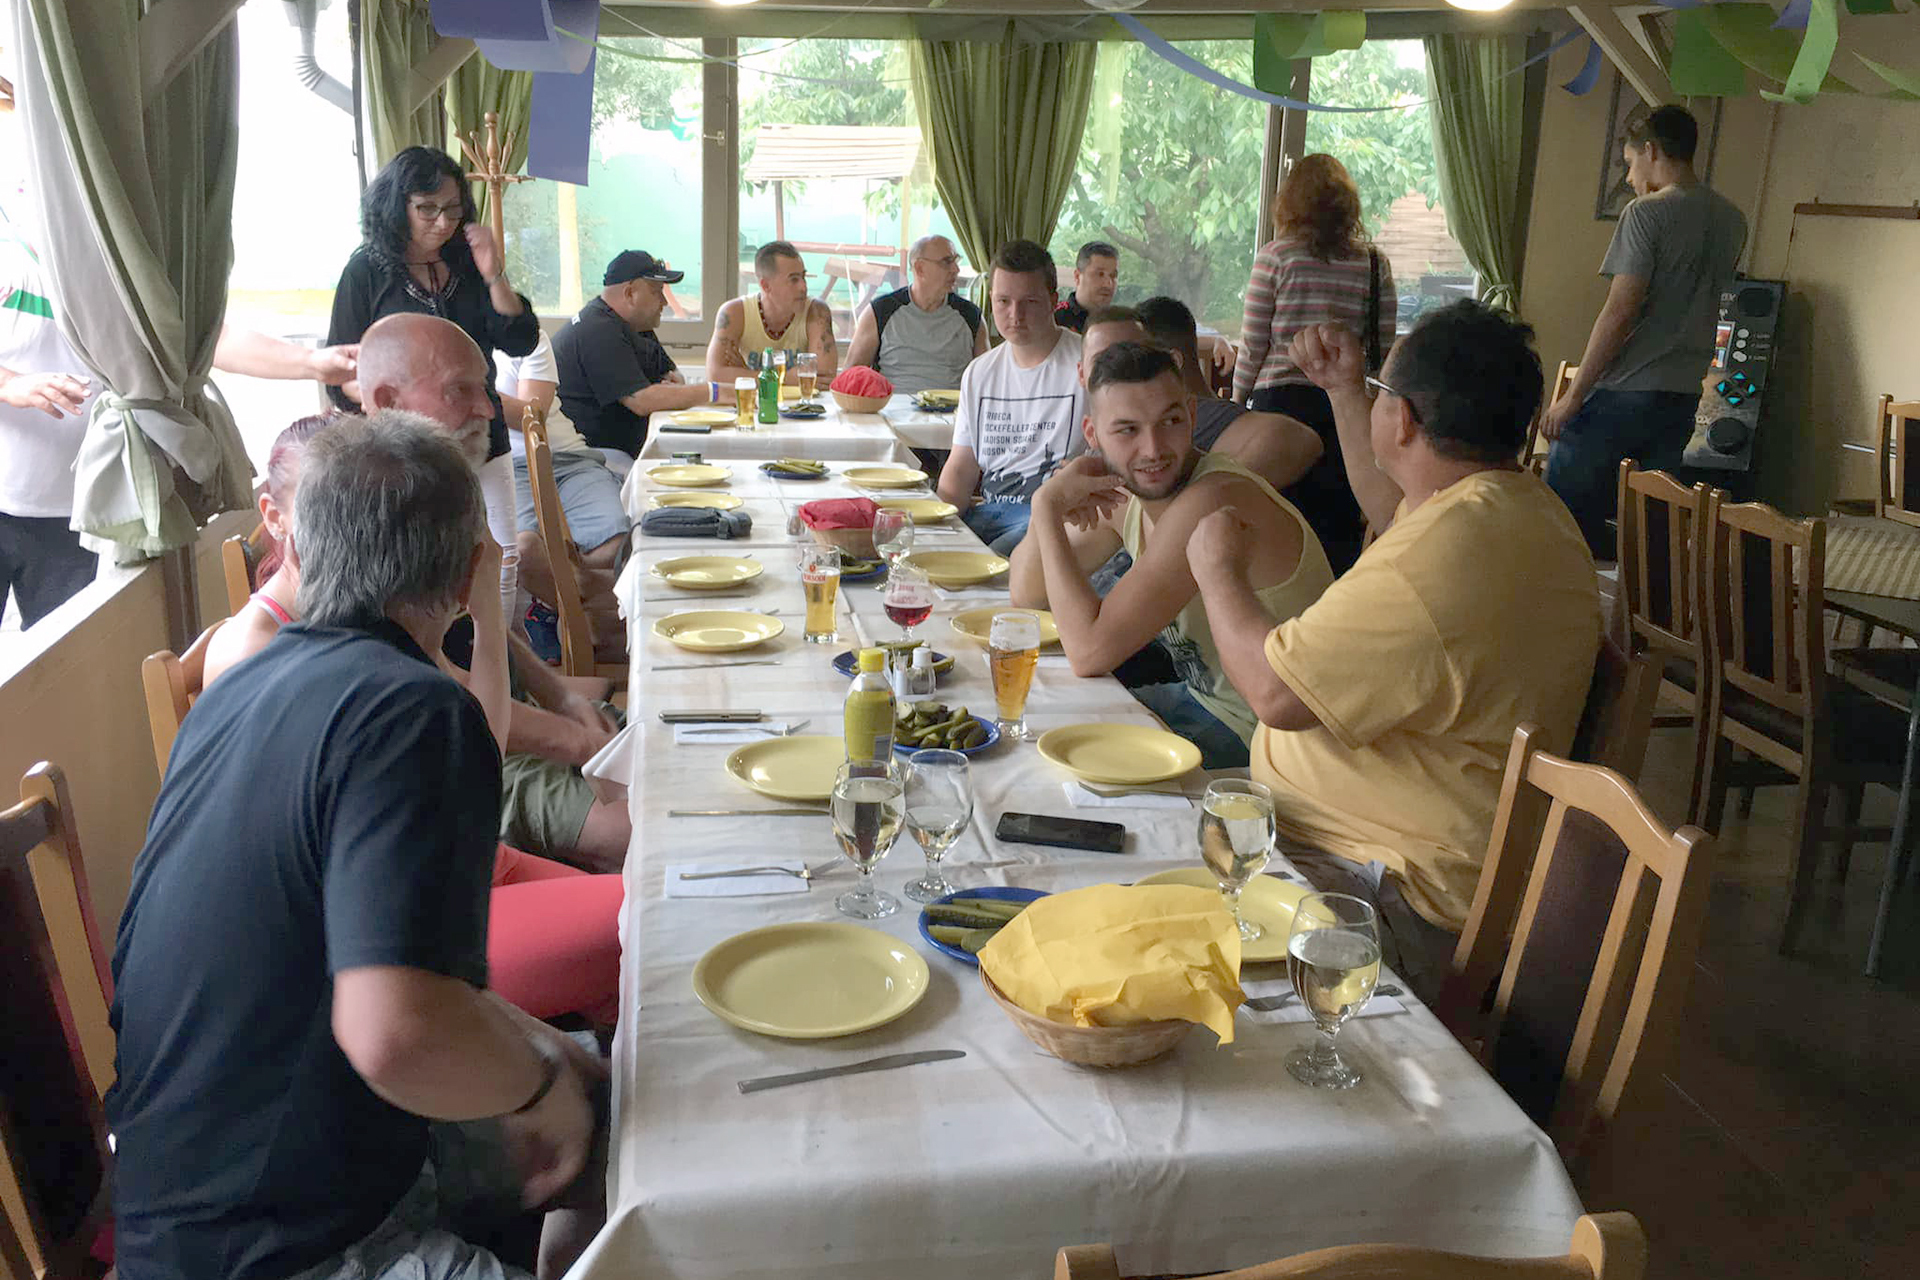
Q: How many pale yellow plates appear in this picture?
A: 15